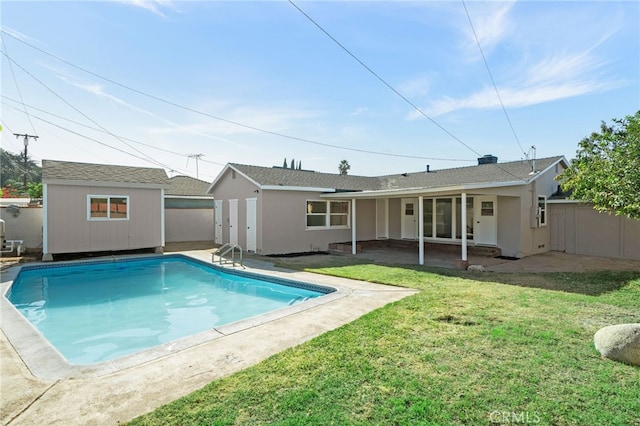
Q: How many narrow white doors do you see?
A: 3